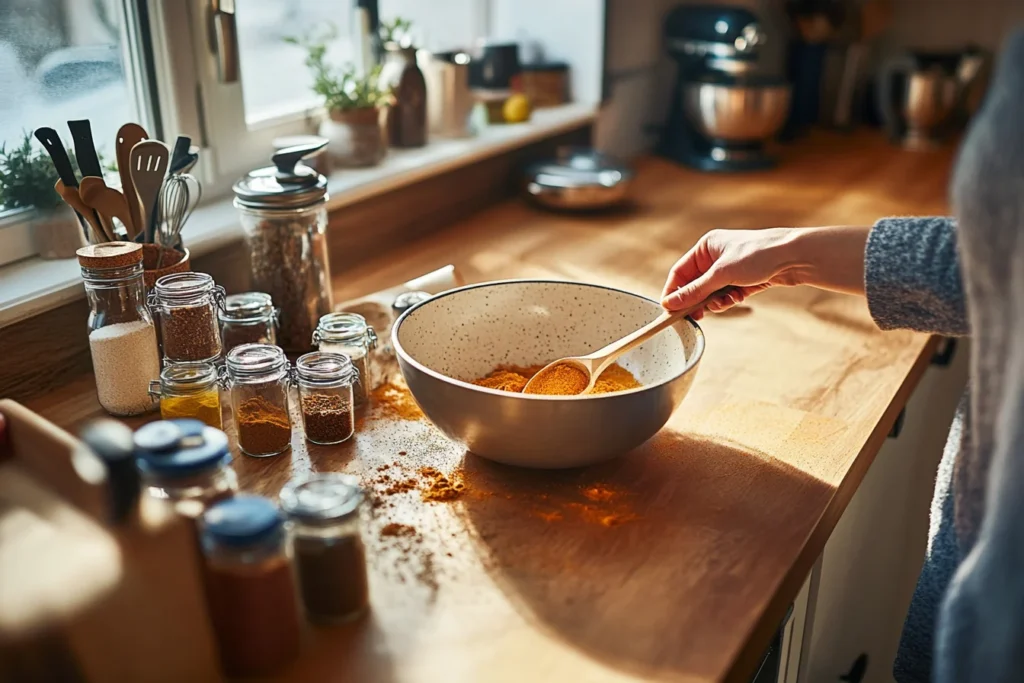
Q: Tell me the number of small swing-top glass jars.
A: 6